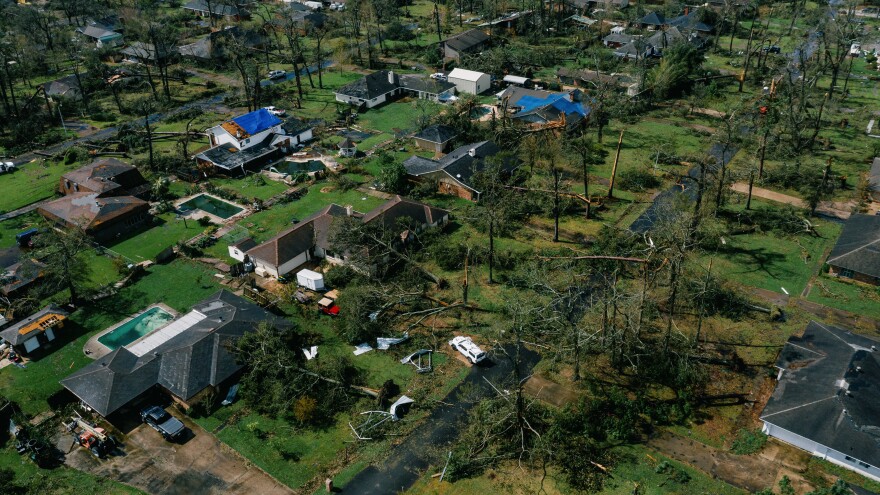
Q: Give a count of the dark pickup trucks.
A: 1